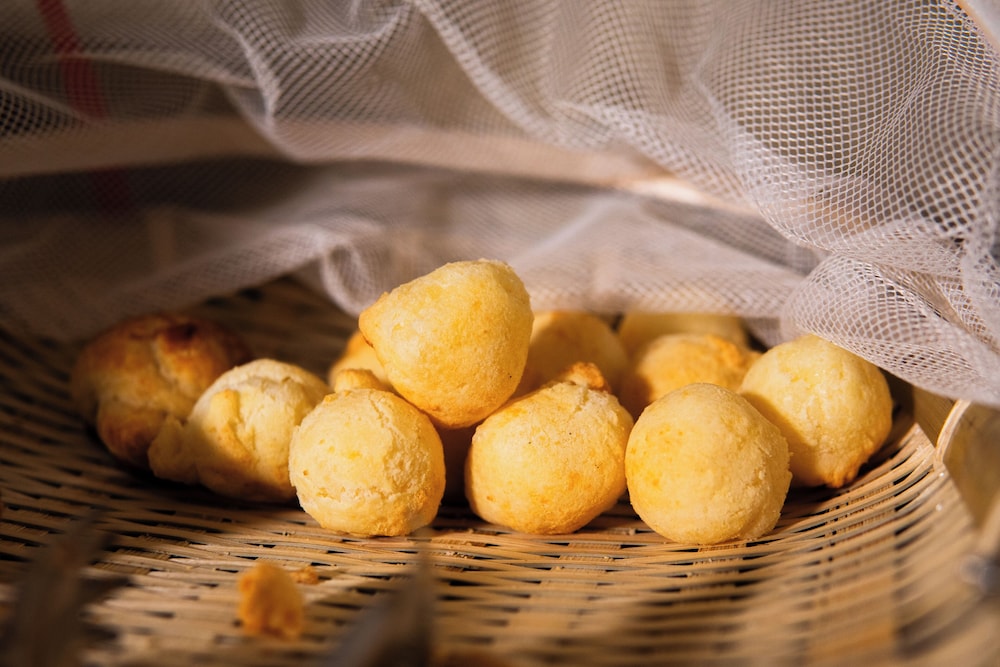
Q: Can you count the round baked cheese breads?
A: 11